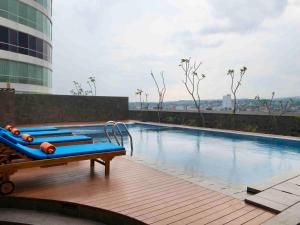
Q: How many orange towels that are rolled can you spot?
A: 4